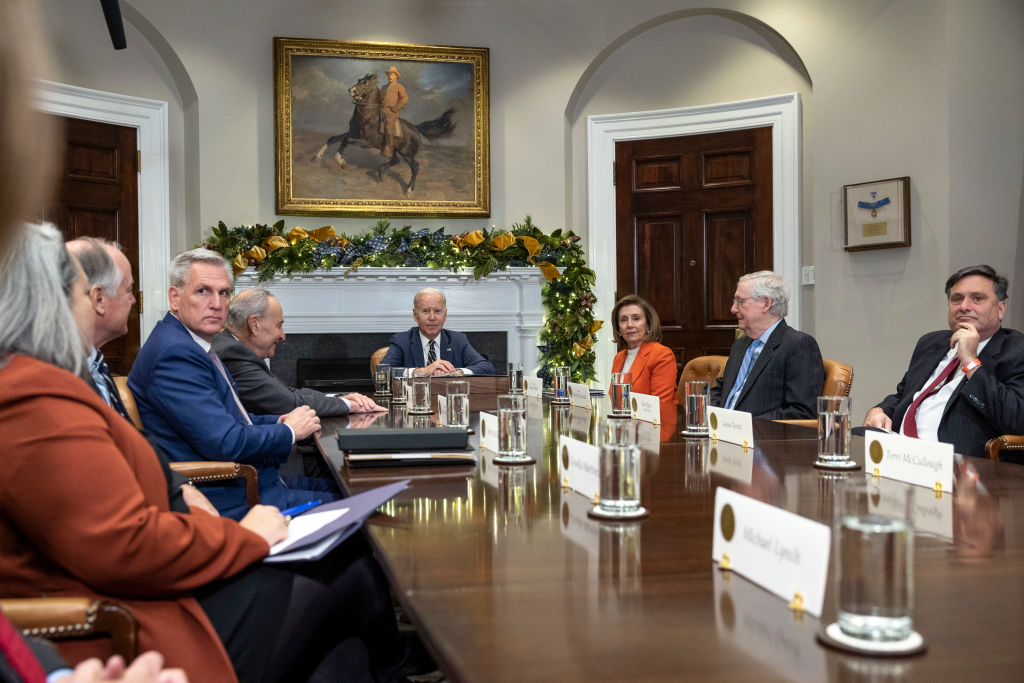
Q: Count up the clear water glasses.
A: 12